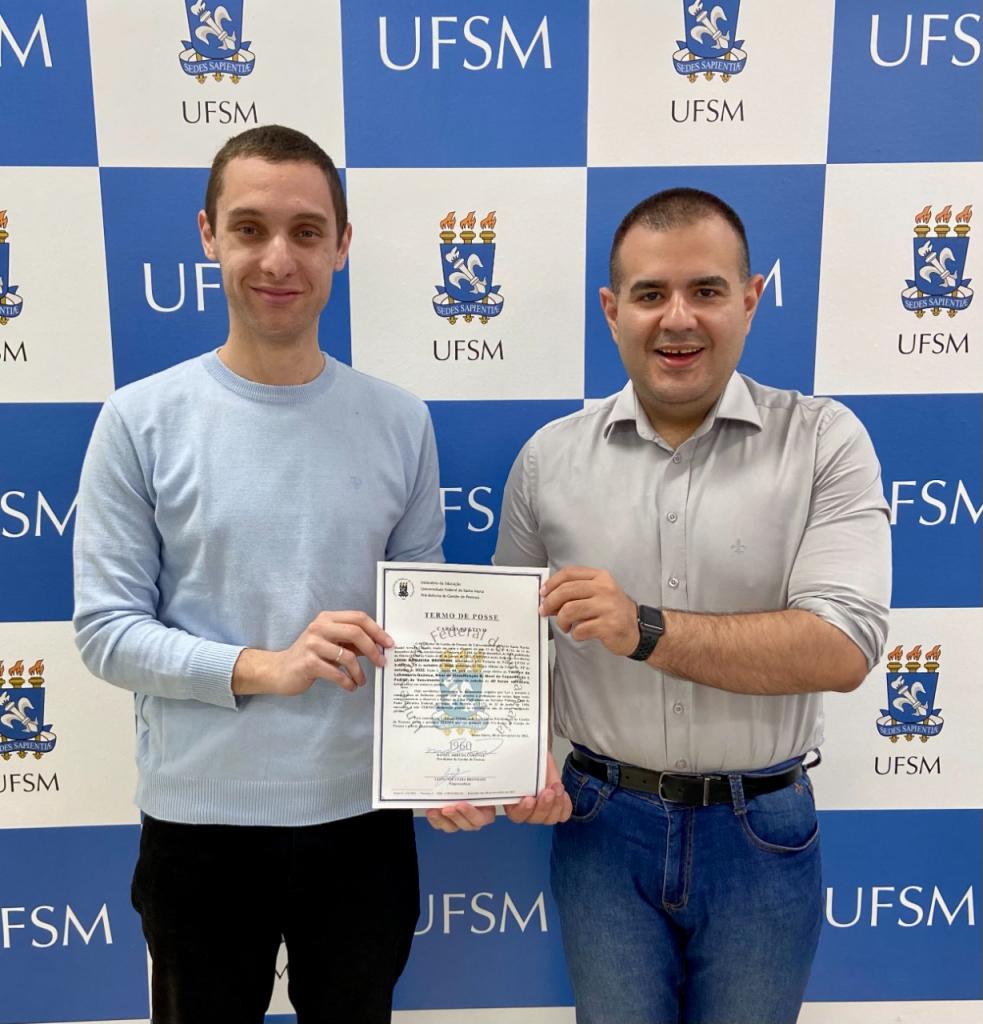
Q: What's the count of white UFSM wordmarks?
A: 11